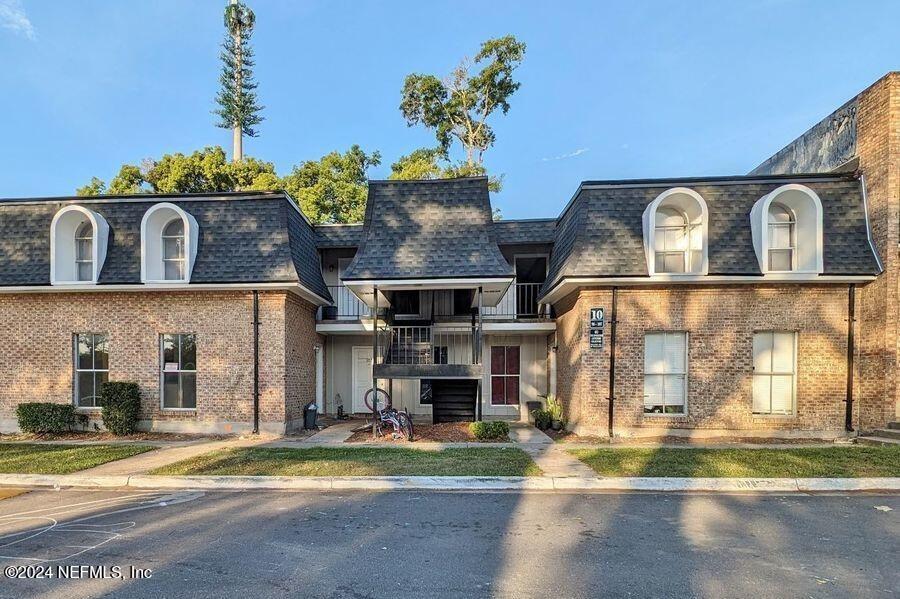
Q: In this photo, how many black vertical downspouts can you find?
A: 3